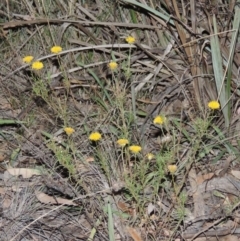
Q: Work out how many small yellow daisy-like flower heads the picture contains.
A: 13